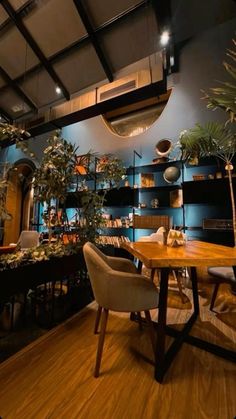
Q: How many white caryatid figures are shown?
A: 0